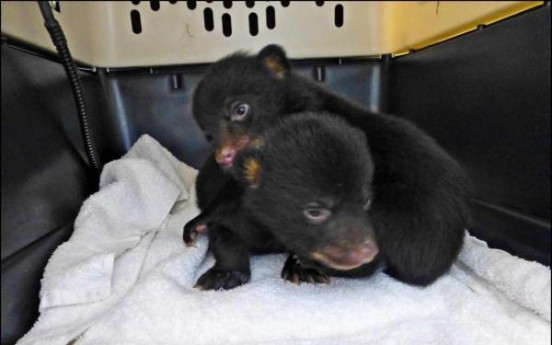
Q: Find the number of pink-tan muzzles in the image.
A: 2